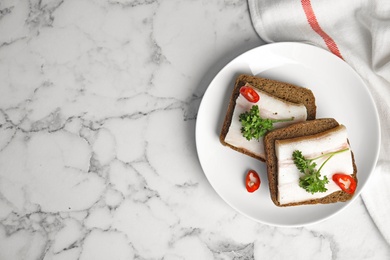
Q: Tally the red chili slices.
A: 3